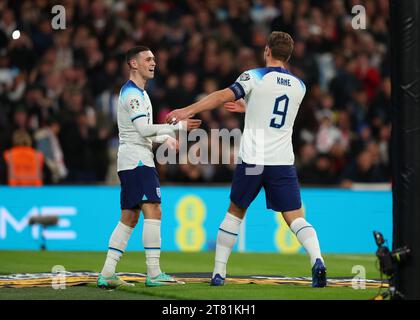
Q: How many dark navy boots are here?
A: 2